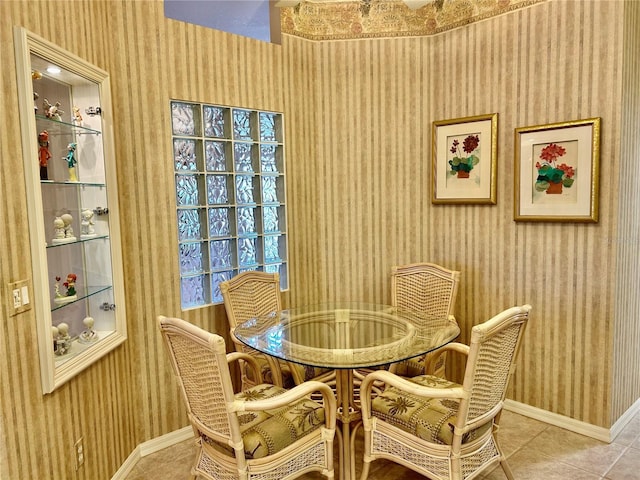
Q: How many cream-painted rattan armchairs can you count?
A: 4